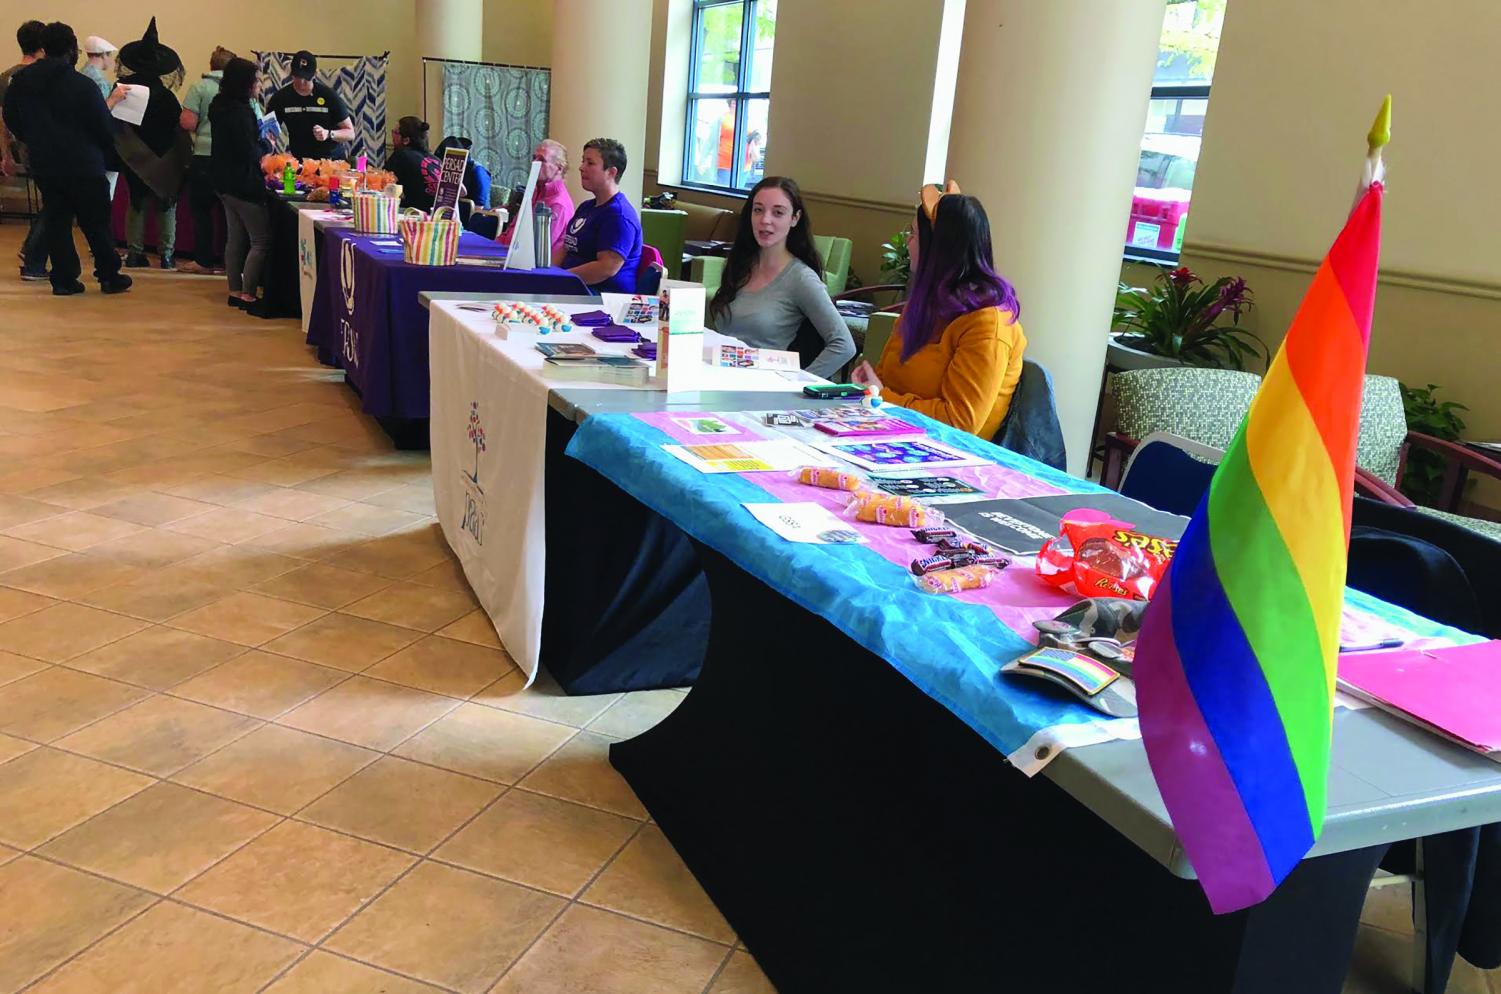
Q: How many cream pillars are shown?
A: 3